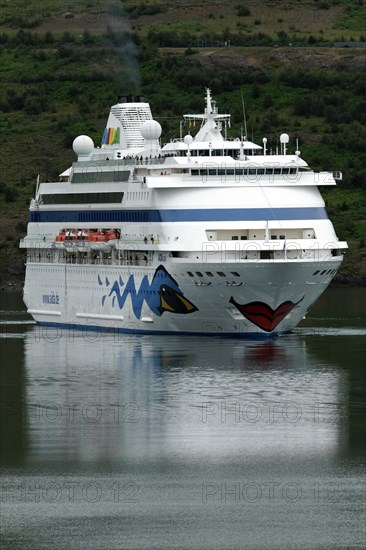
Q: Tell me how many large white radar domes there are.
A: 2